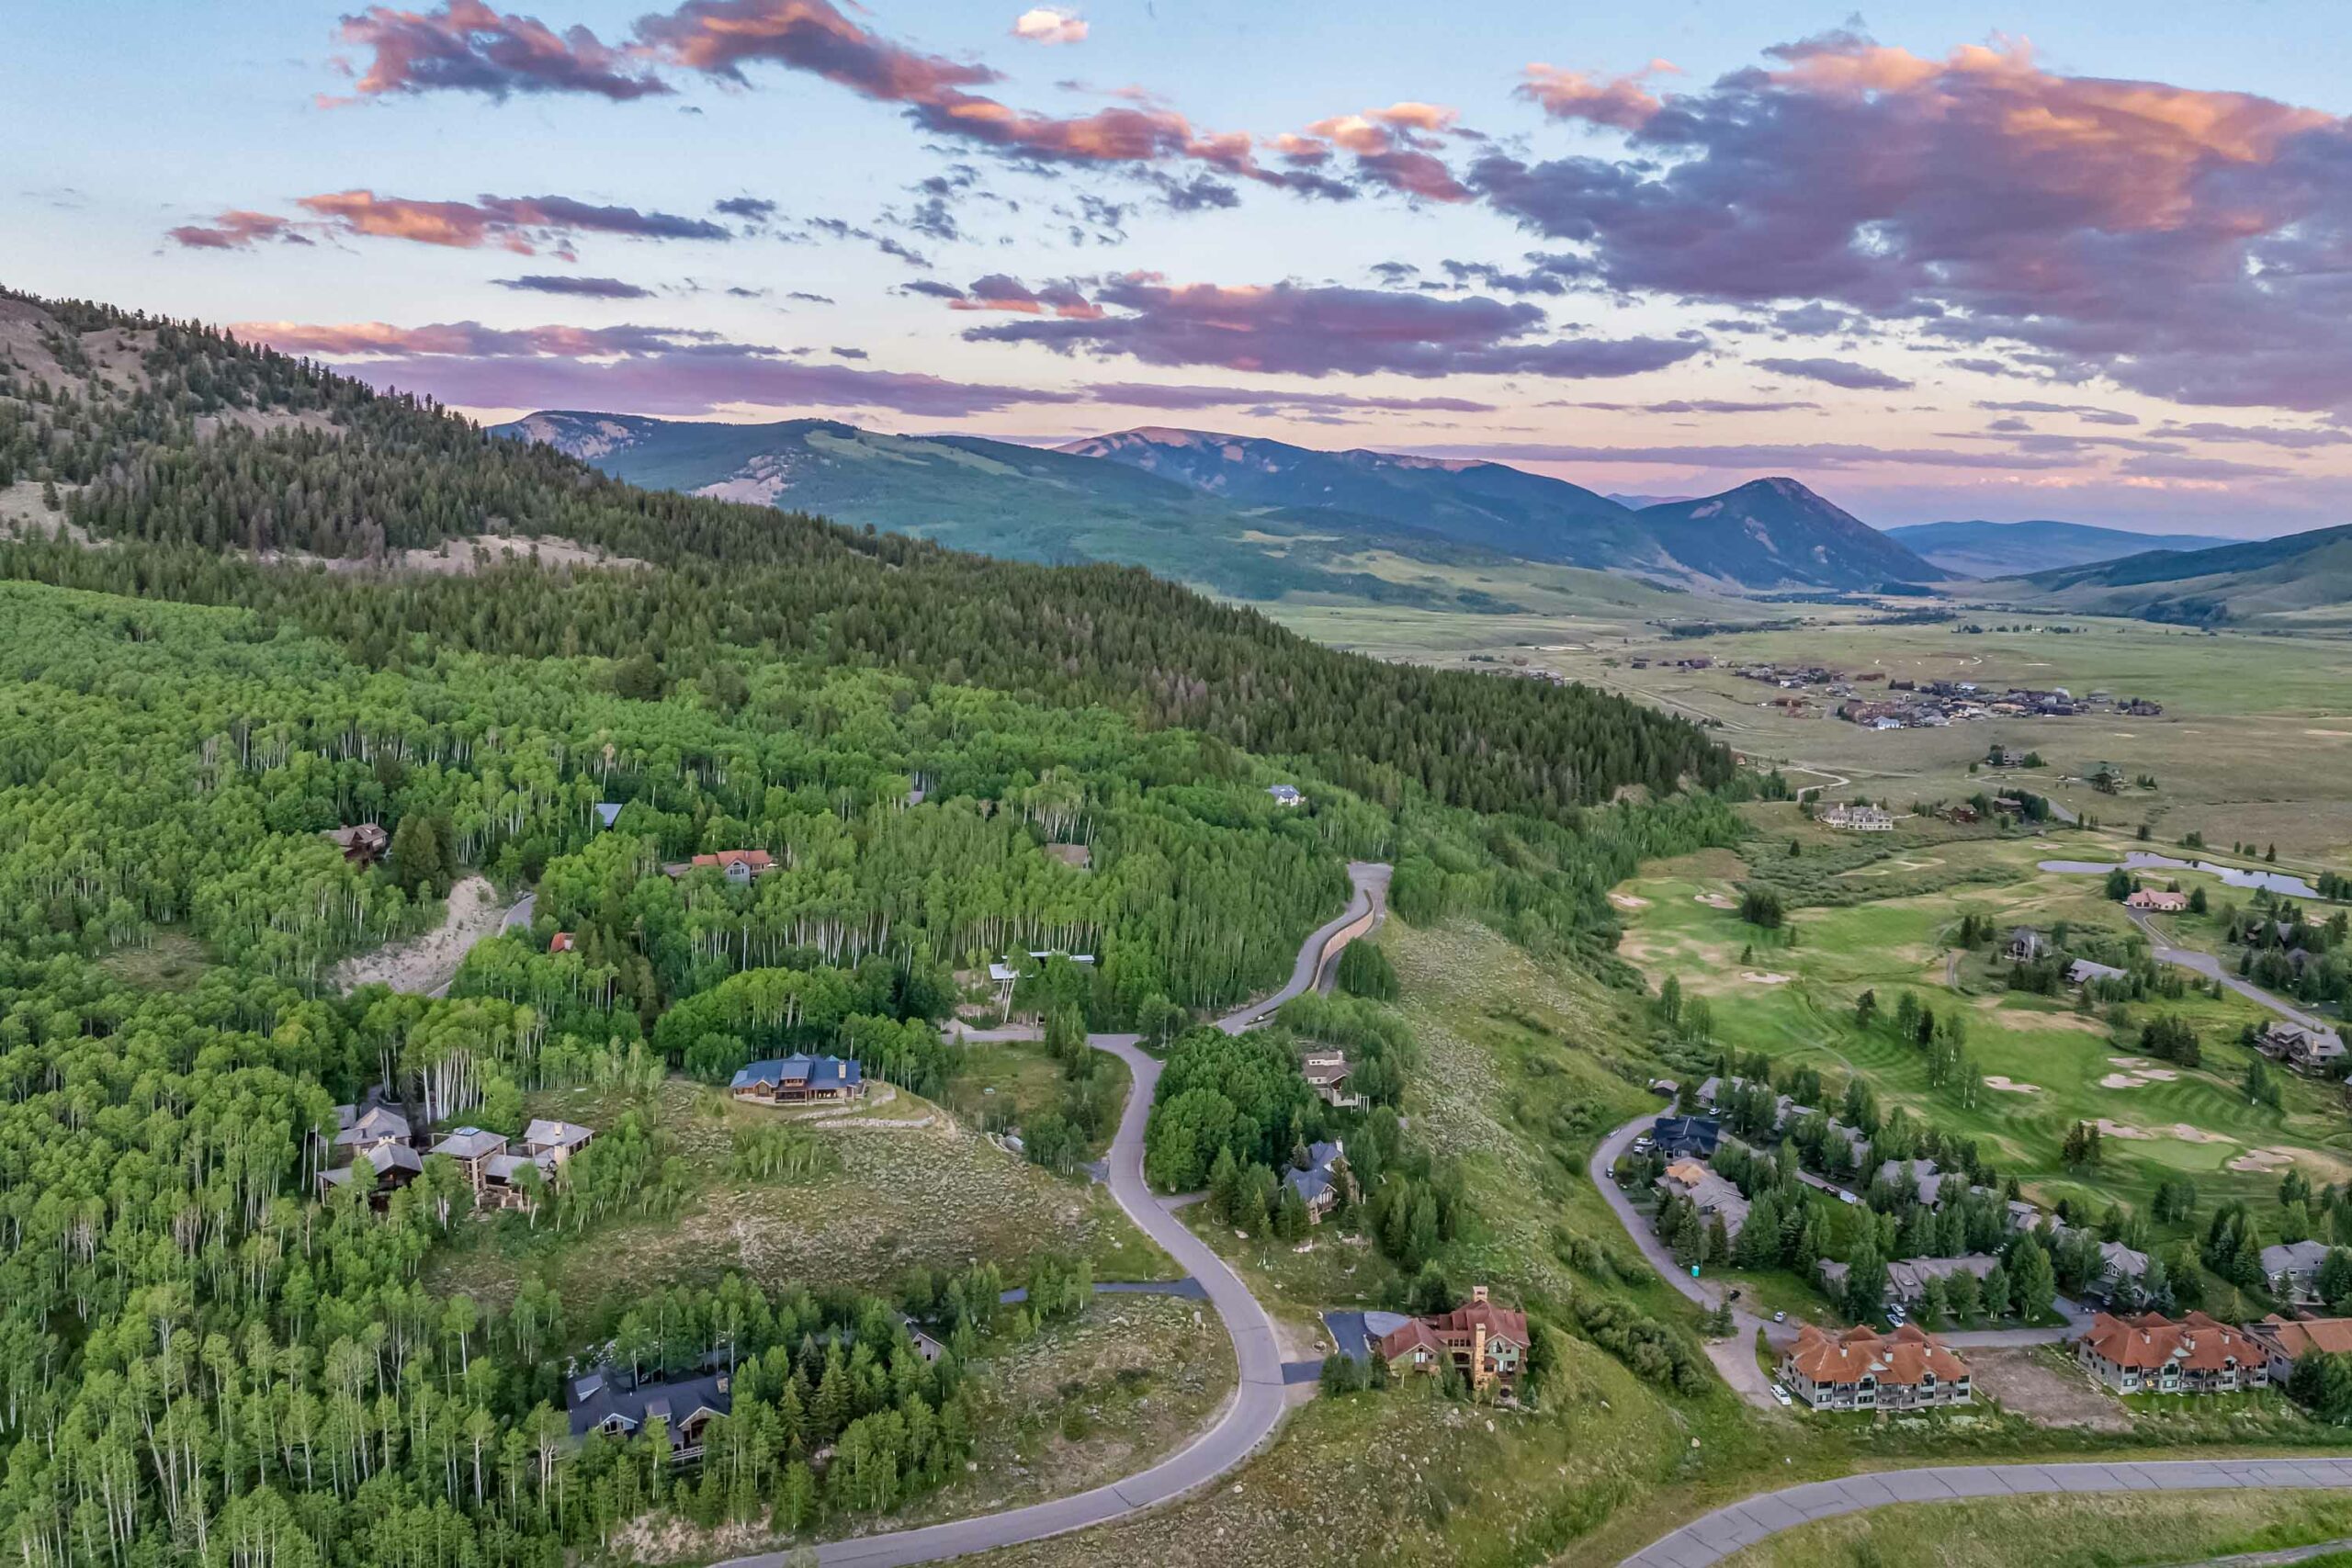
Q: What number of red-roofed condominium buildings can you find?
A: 3